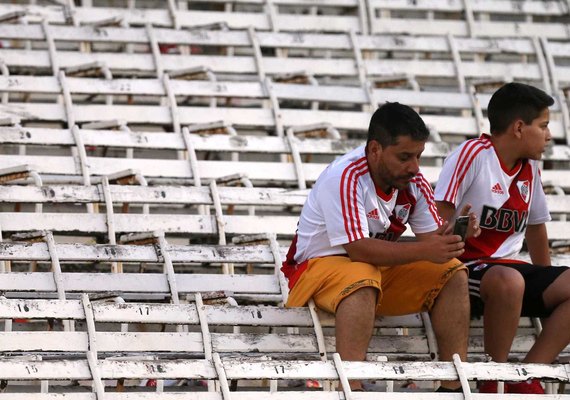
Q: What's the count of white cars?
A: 0